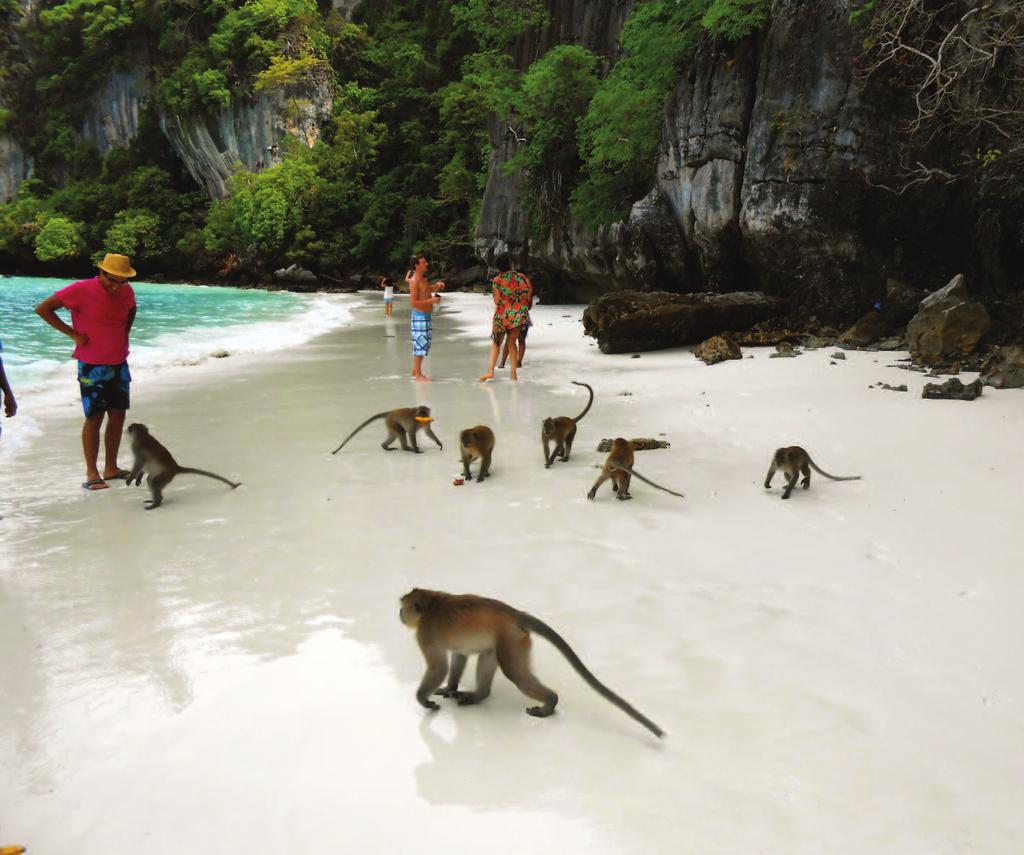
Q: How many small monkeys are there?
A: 6